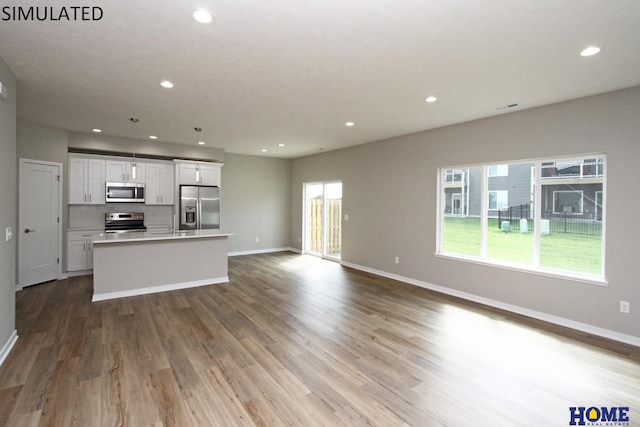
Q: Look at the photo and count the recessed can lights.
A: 10